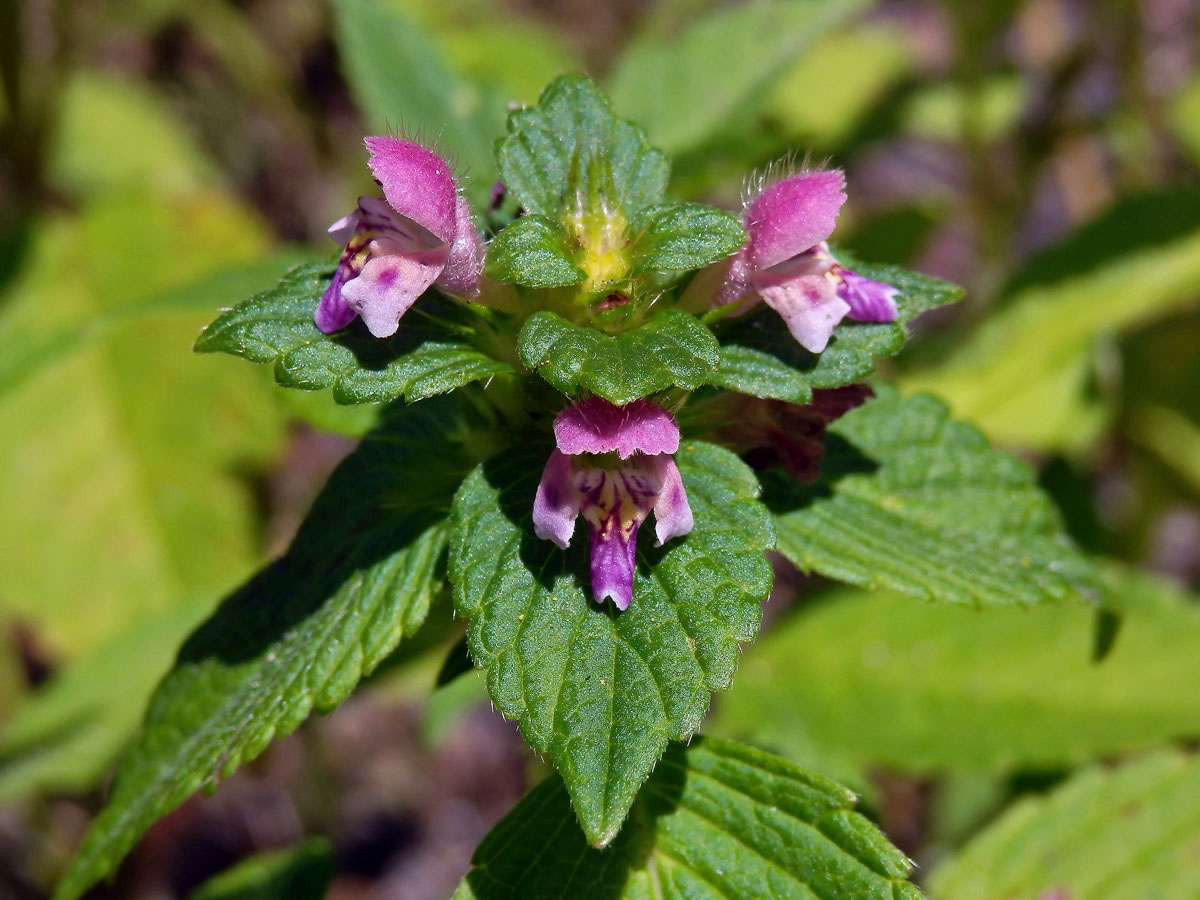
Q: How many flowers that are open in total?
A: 3